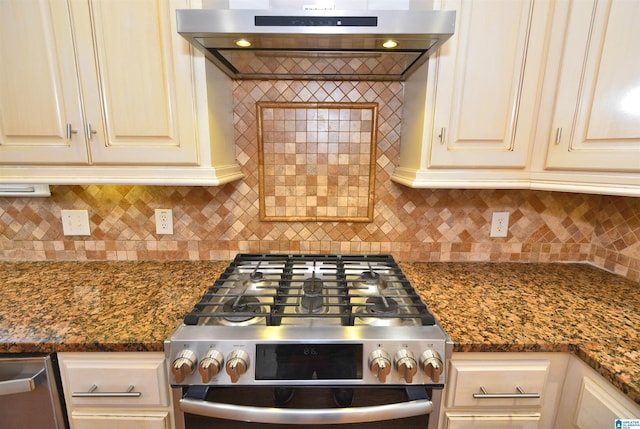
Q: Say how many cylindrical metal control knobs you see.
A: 6